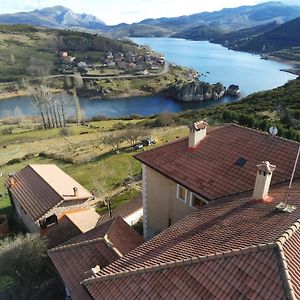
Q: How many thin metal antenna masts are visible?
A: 1